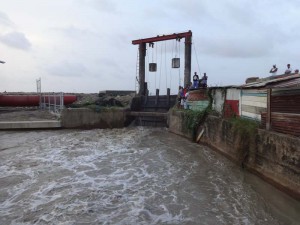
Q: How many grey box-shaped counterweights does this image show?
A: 2